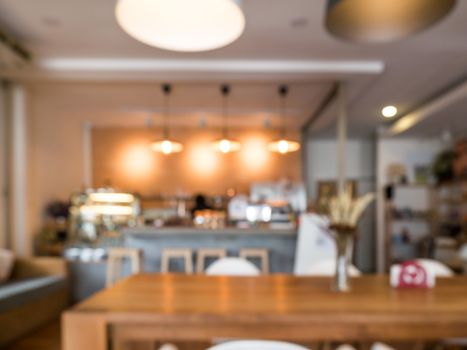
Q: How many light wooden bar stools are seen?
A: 4